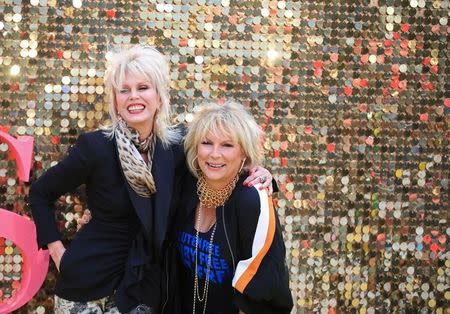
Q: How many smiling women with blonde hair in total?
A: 2